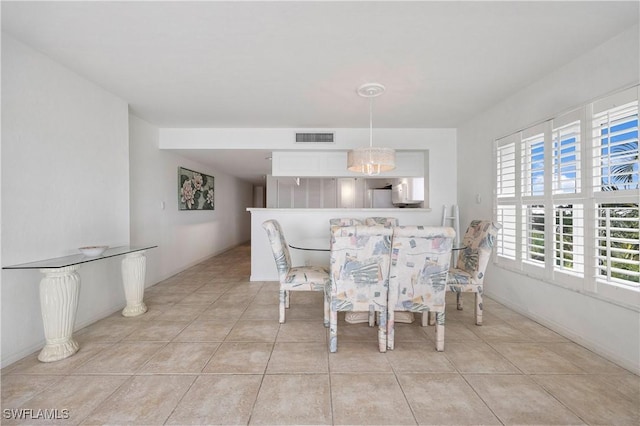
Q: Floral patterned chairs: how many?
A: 6